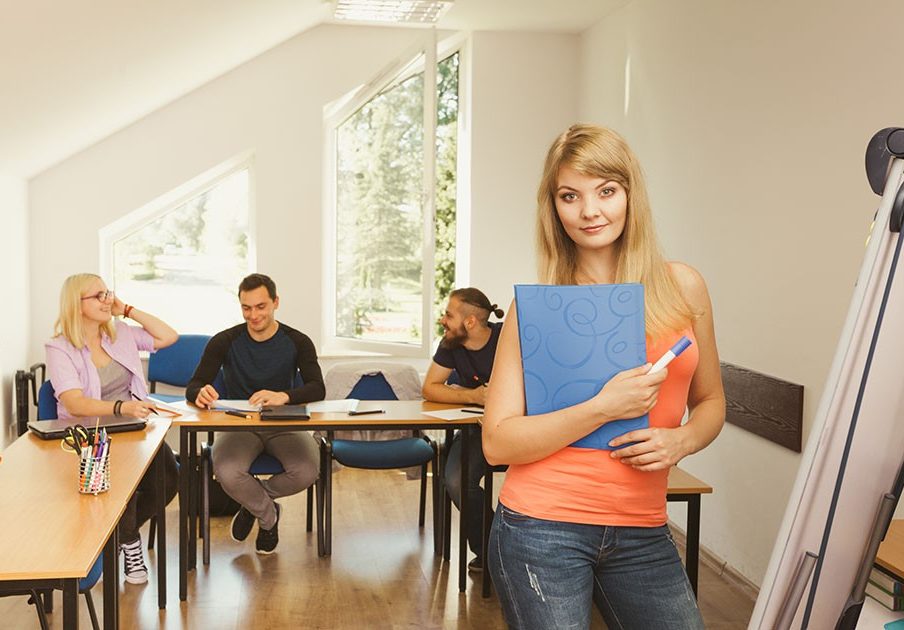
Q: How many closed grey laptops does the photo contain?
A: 1